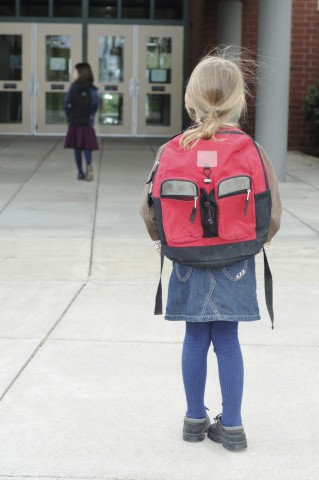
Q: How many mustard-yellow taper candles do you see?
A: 0